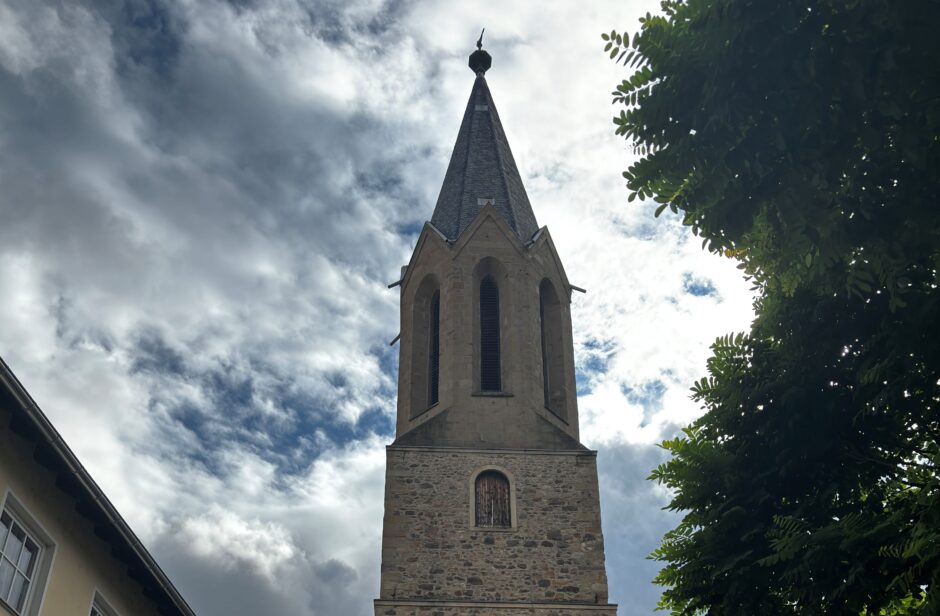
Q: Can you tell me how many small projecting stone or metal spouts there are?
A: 3